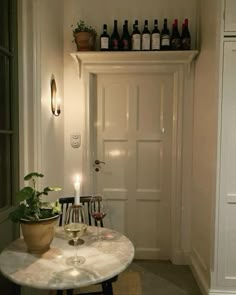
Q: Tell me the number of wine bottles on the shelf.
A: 9